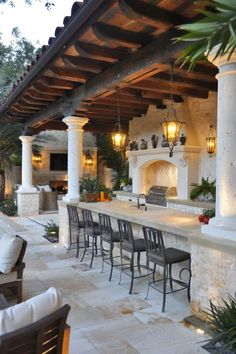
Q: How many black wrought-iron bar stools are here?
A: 5